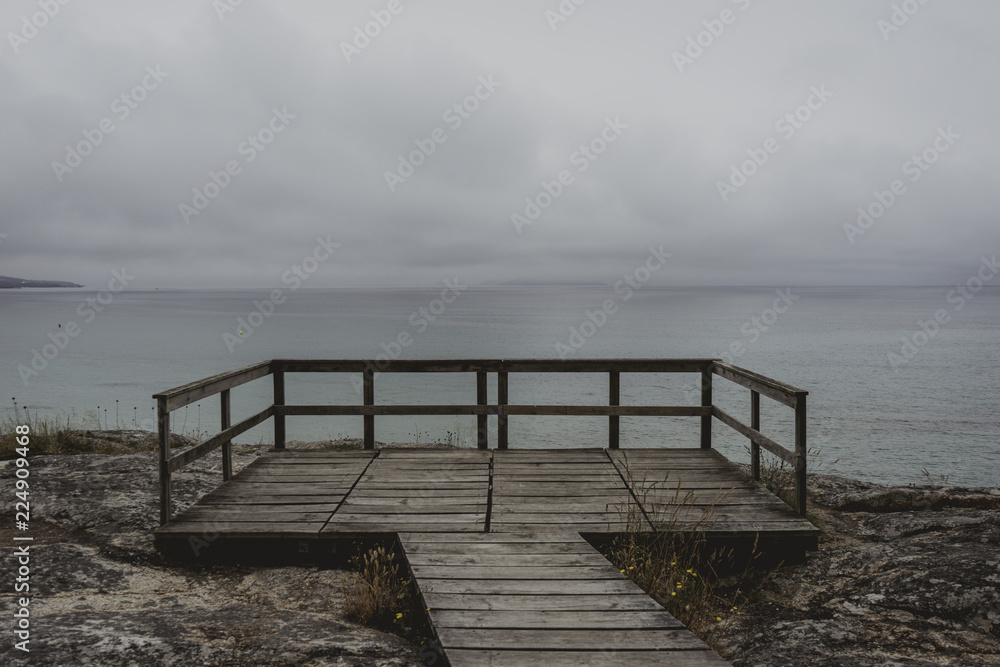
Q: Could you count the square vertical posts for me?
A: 10